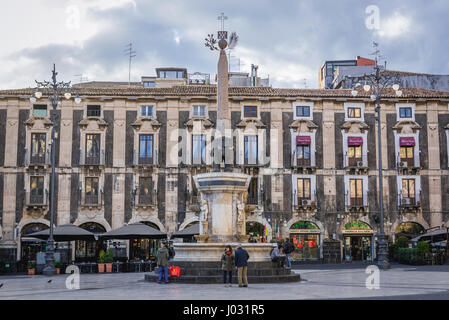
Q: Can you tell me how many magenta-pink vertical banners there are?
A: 3